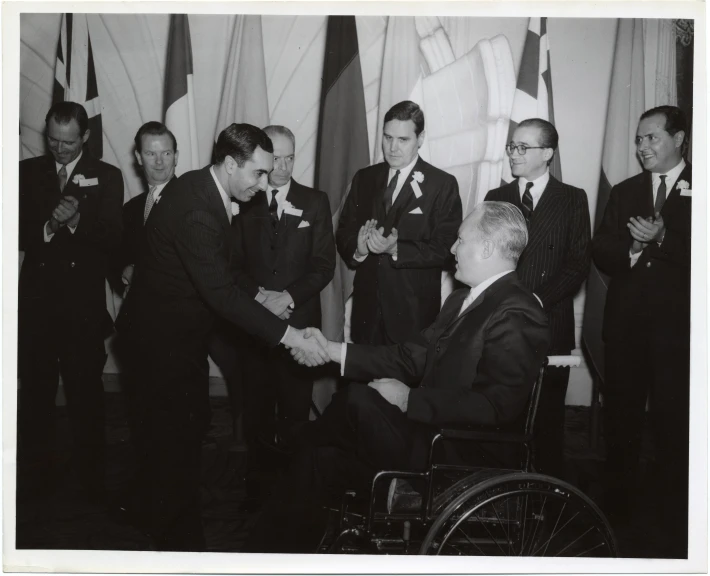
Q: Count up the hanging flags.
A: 7